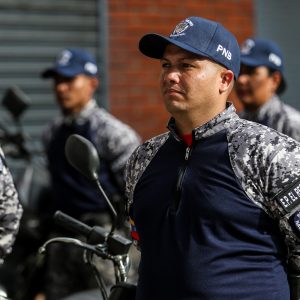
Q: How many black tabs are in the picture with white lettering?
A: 1